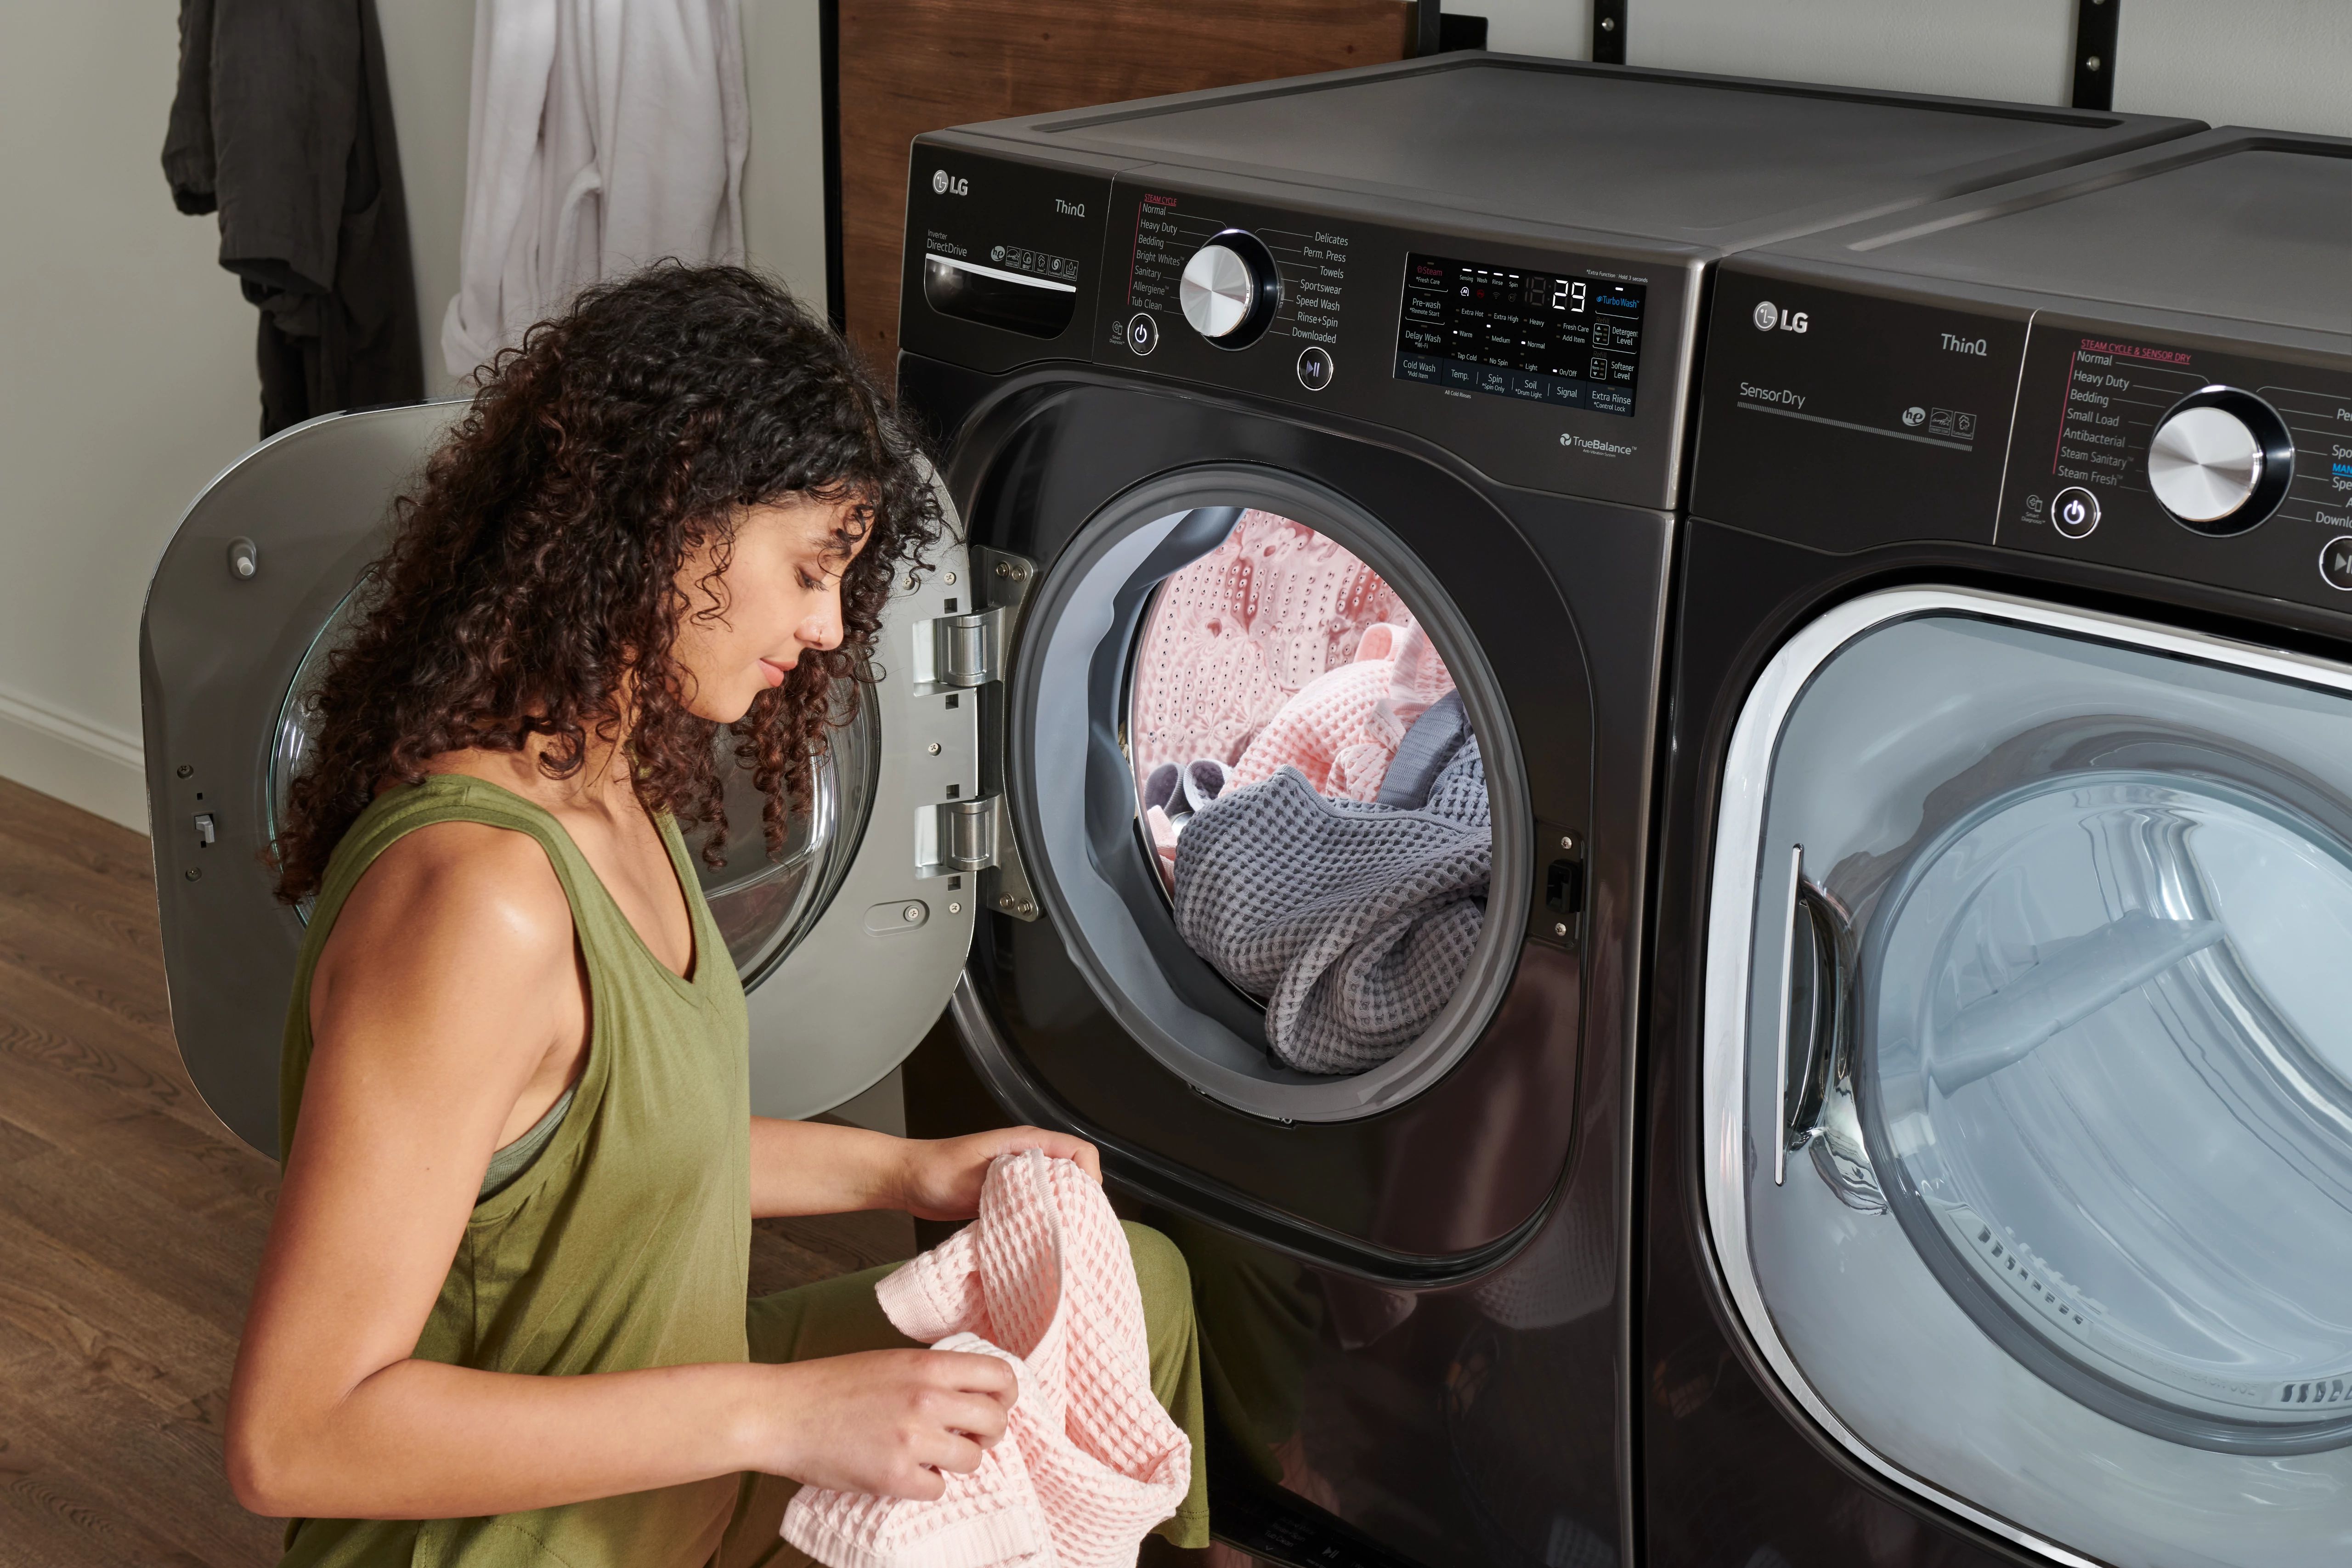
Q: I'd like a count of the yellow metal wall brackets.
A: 0